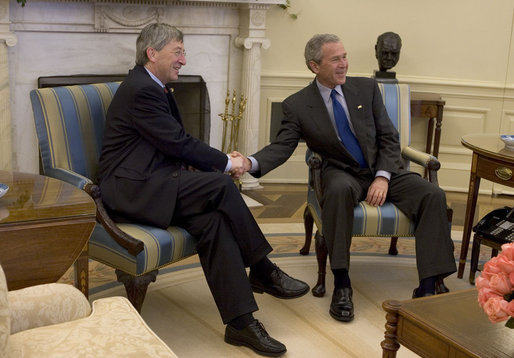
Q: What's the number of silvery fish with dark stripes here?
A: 0